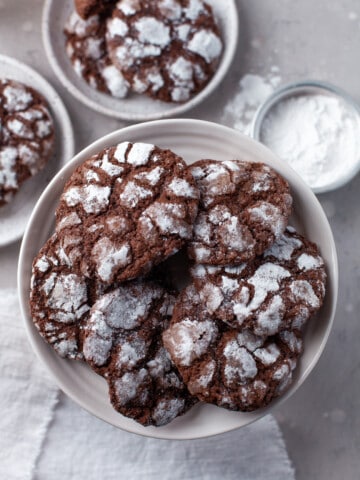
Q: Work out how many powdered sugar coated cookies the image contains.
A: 9